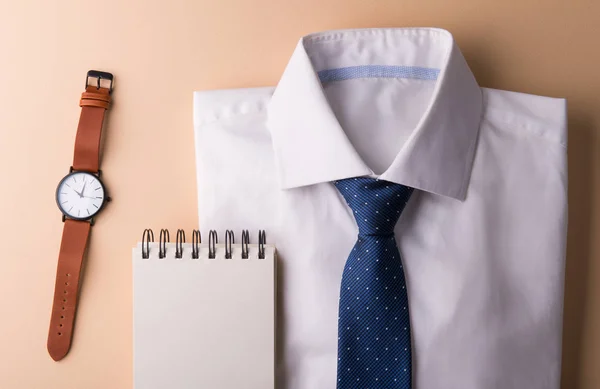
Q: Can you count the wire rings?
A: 8